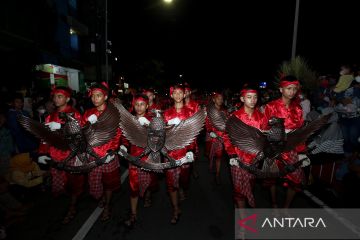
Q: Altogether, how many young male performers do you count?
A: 9